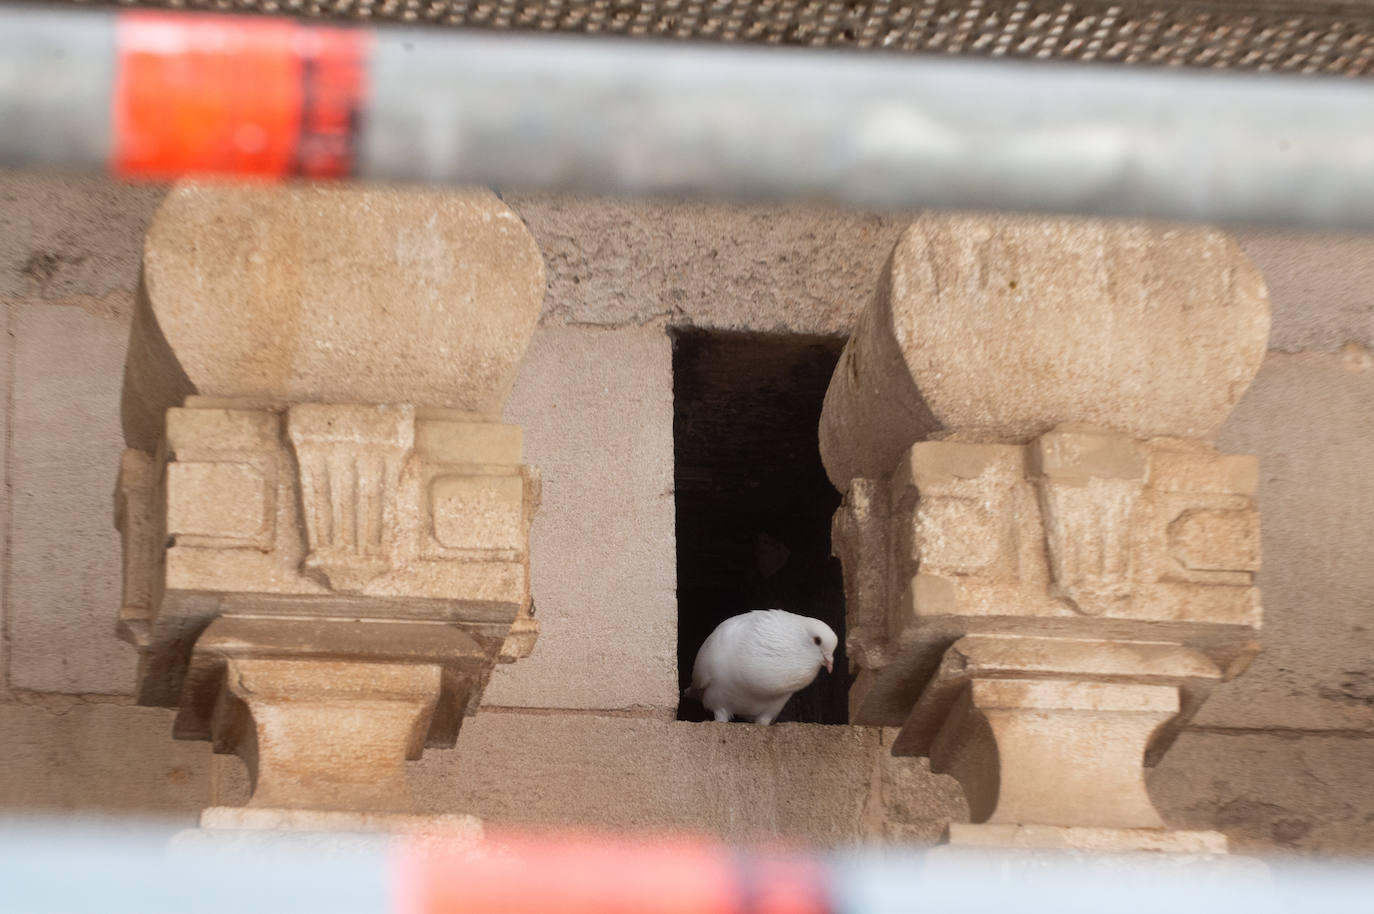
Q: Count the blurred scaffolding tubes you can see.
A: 2